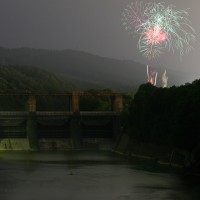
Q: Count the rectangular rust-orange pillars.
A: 3